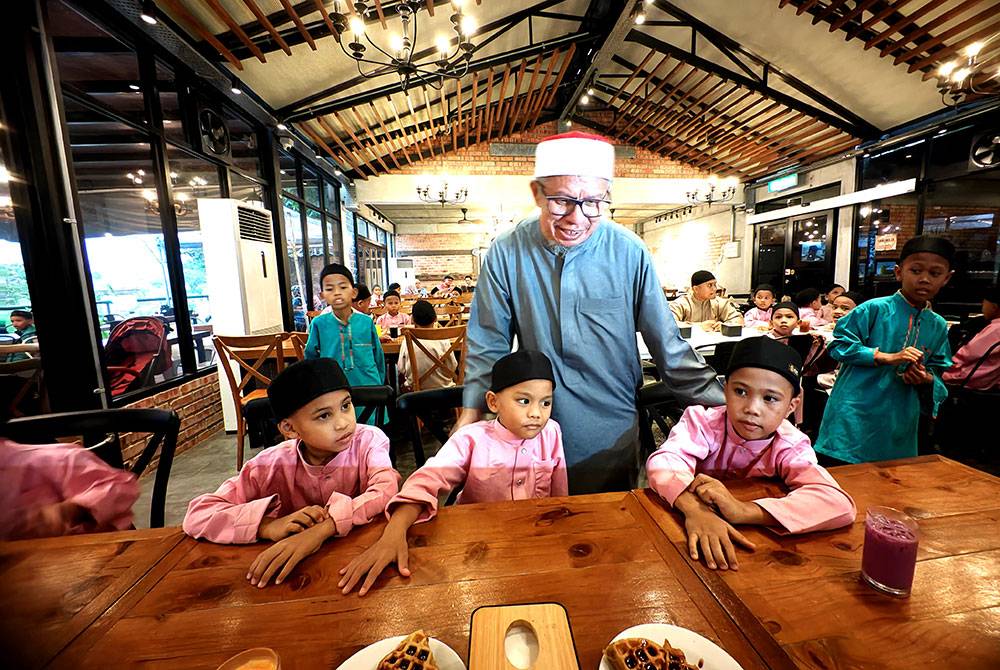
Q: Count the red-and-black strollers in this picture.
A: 1